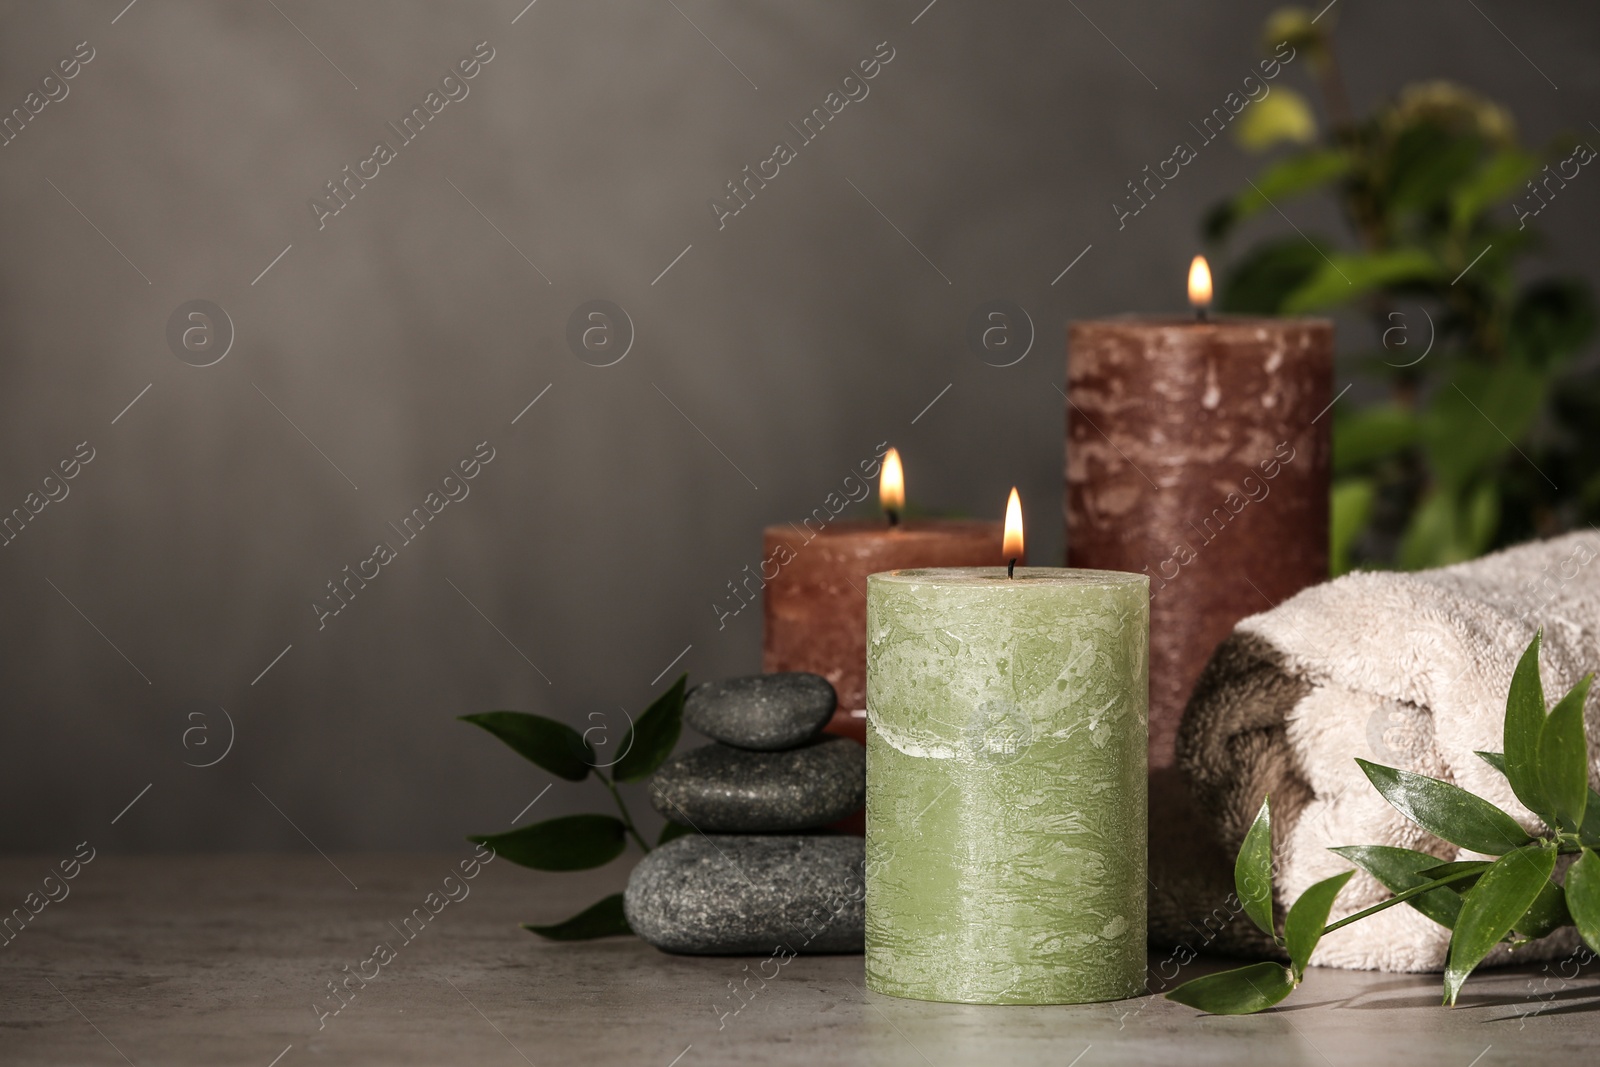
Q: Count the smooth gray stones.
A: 3